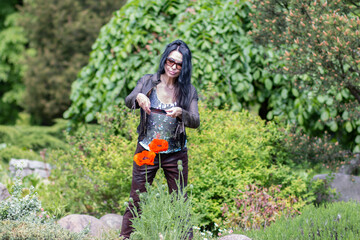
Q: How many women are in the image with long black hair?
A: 1